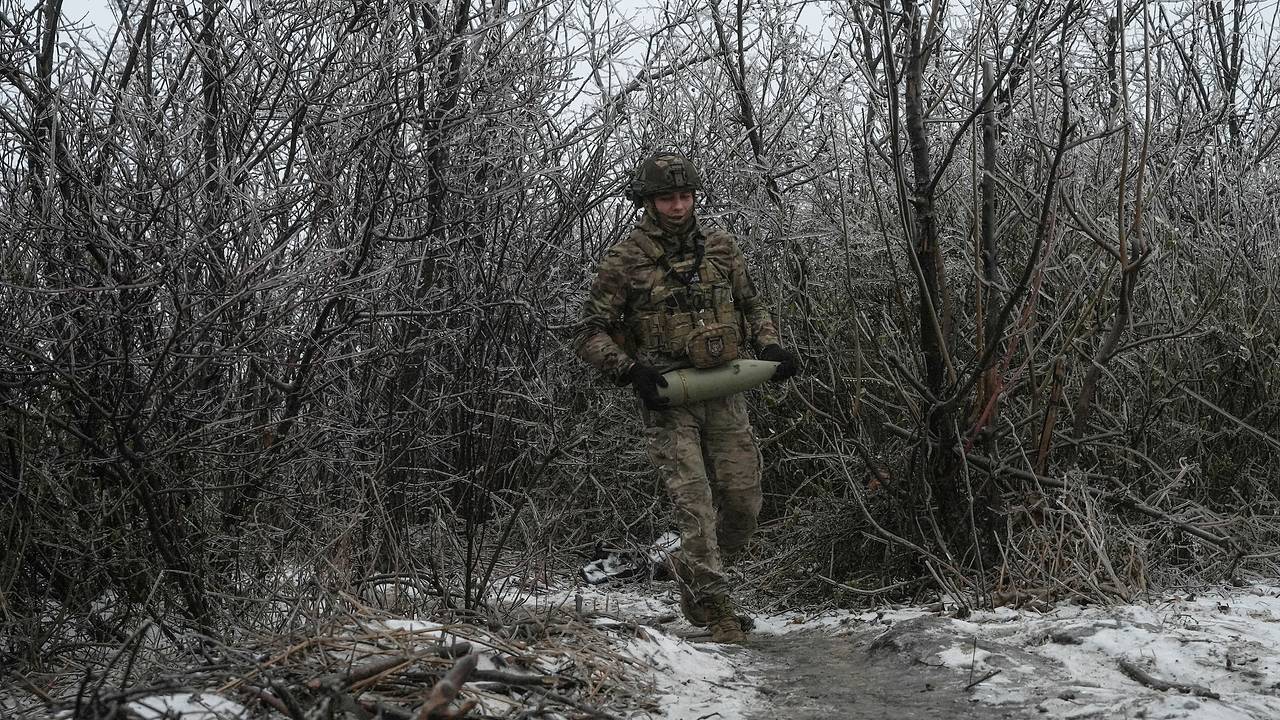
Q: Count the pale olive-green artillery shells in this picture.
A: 1